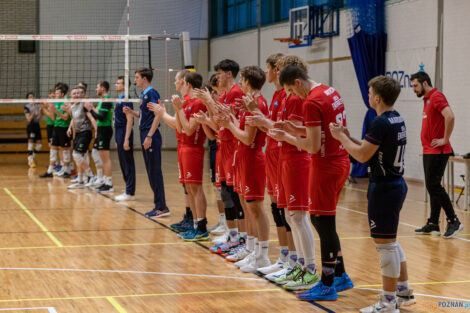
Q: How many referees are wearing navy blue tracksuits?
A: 2